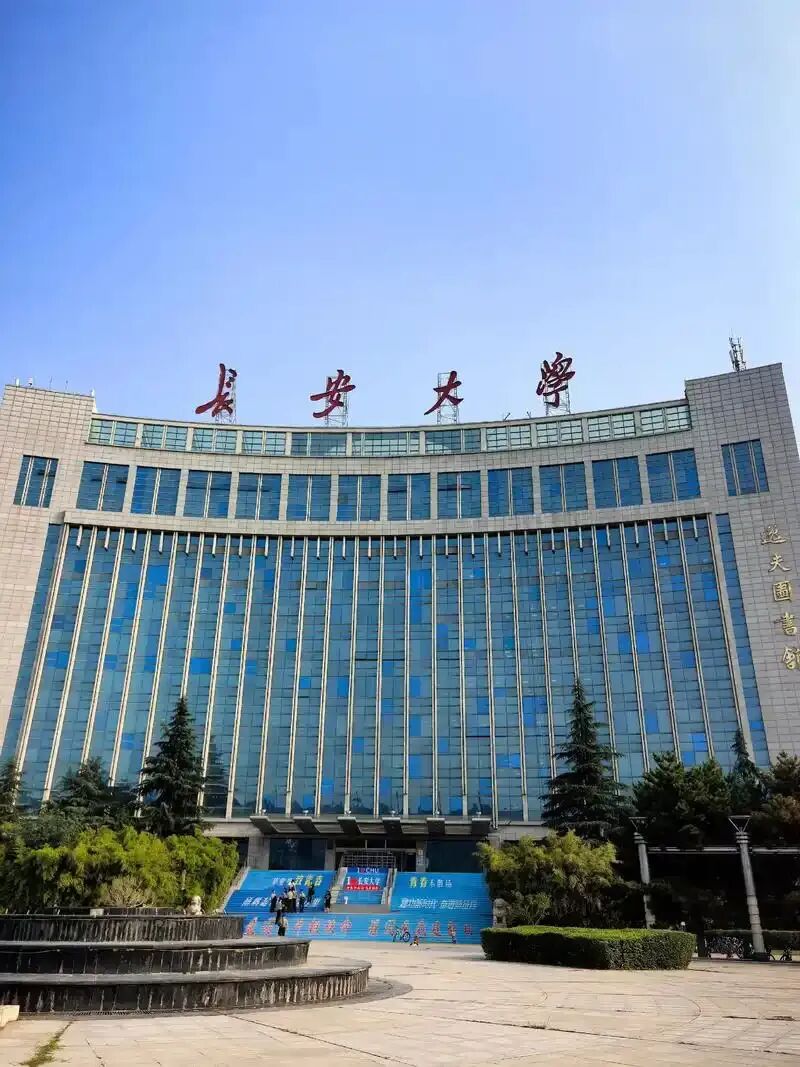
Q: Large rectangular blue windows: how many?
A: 14